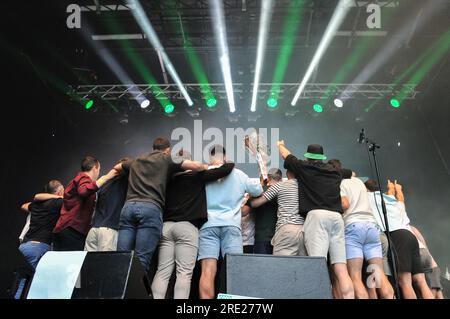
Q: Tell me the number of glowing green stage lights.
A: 6